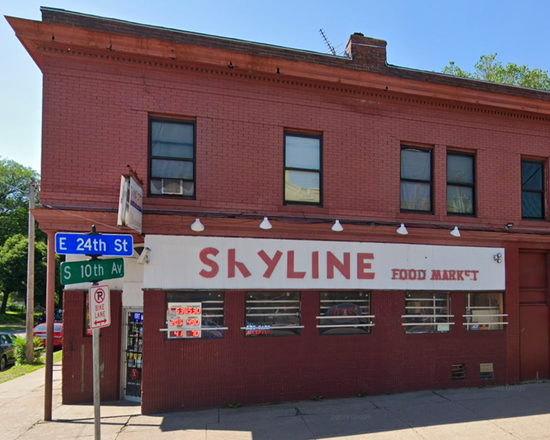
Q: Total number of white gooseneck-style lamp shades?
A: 5